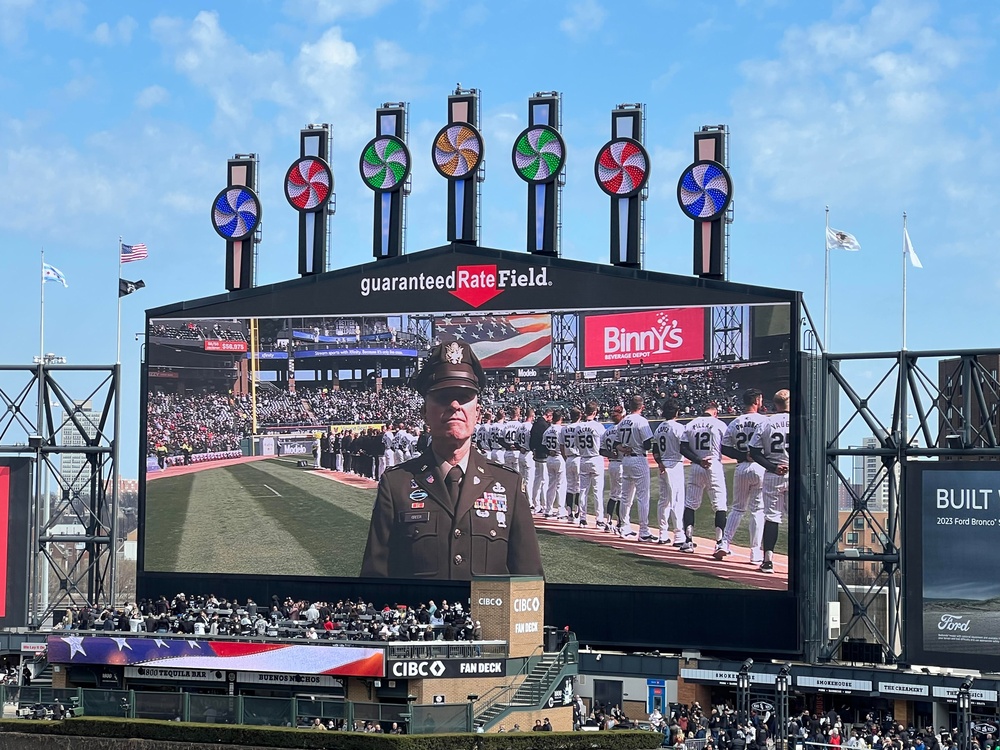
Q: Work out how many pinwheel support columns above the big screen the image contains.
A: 7